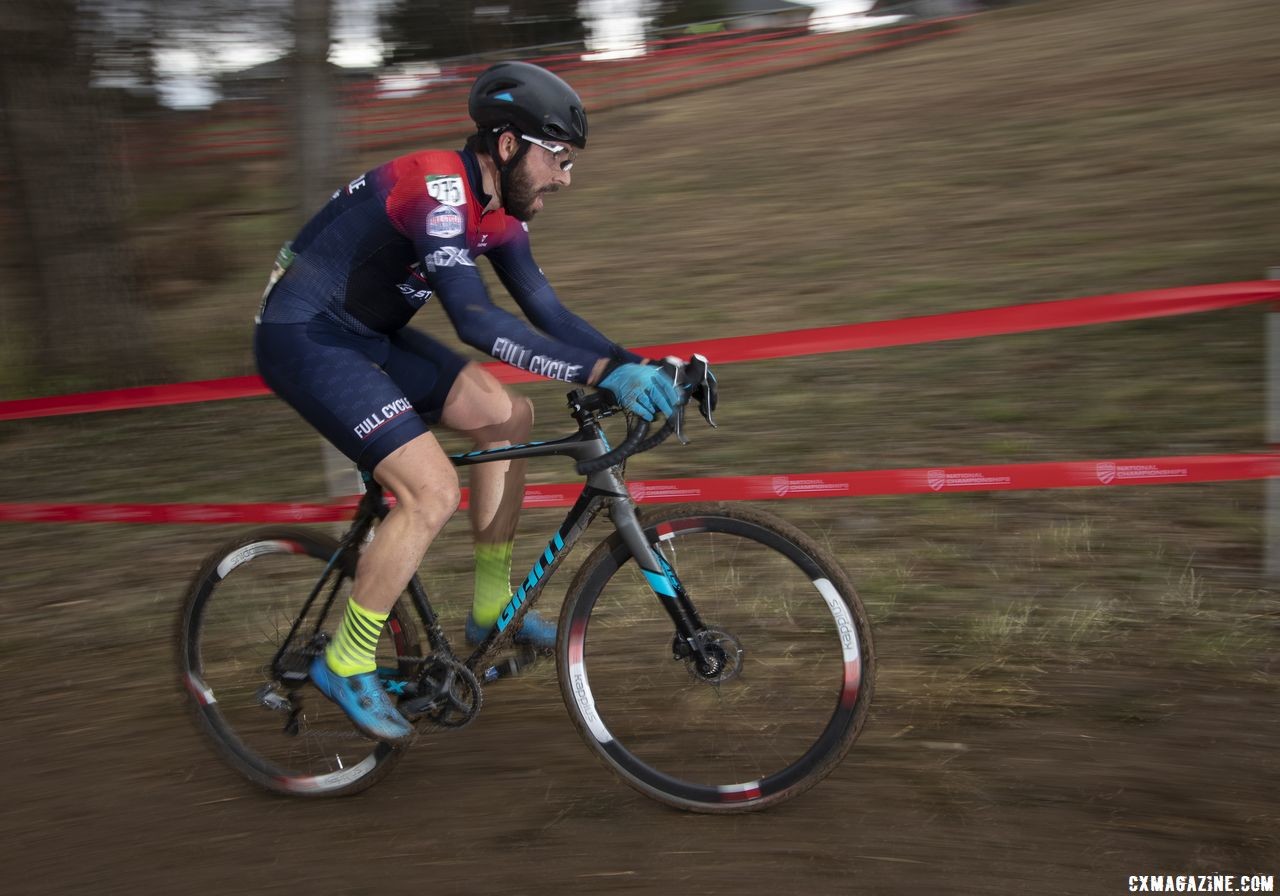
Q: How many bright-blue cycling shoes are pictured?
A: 2